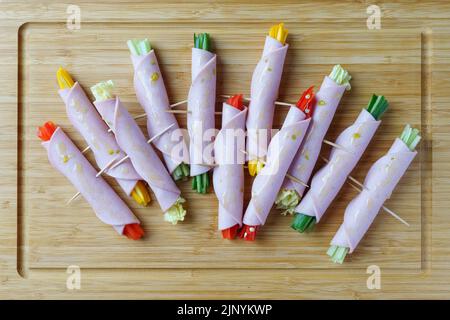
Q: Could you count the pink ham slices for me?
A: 11